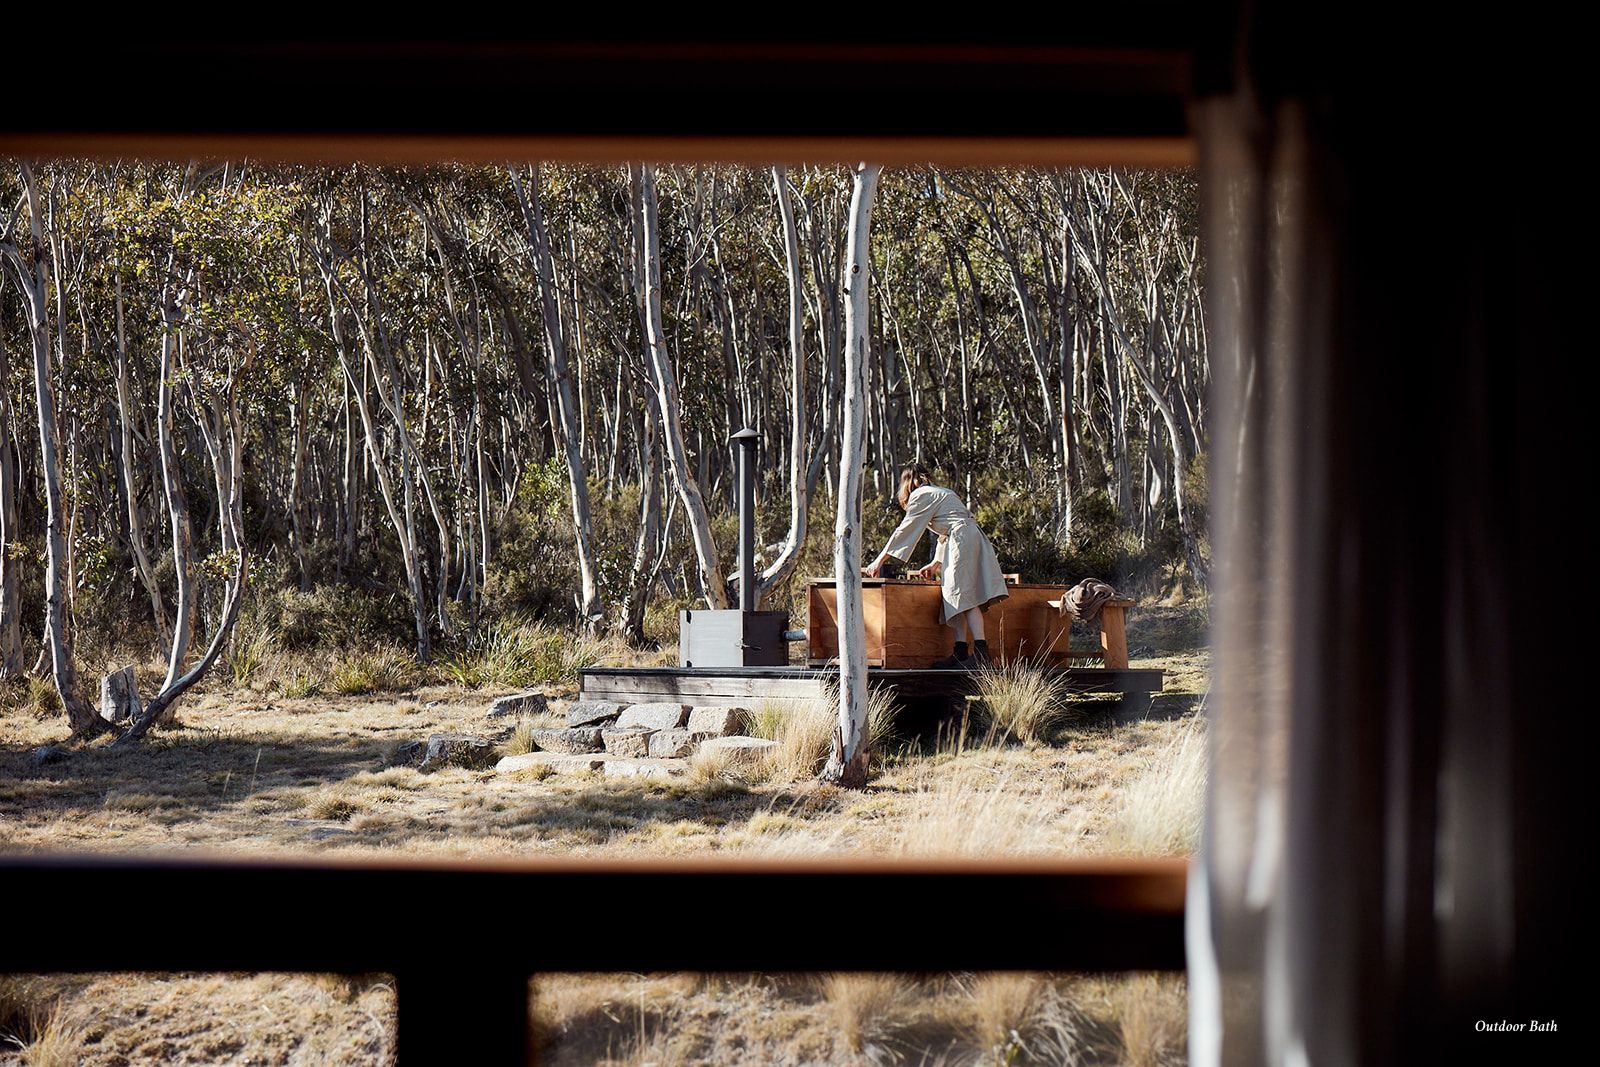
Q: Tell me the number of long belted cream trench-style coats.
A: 1